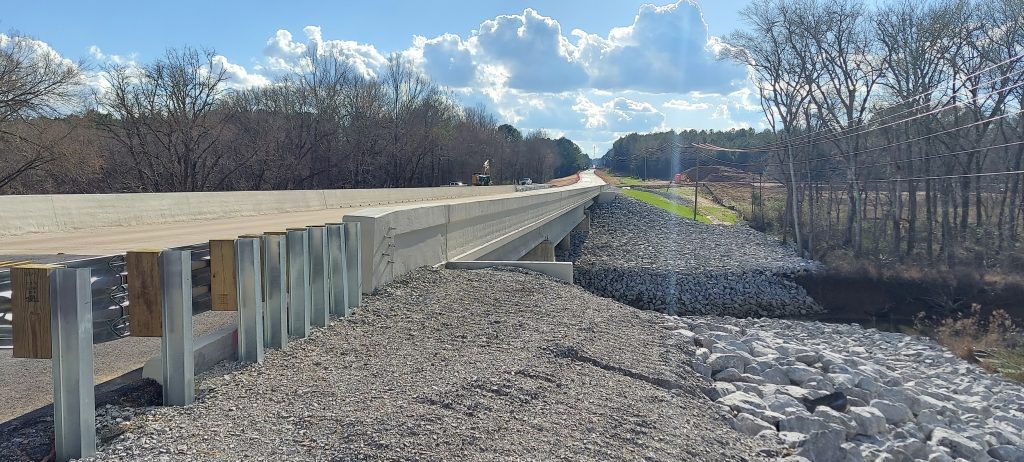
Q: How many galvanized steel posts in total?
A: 8